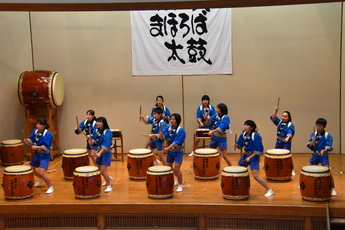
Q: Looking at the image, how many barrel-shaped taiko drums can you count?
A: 11